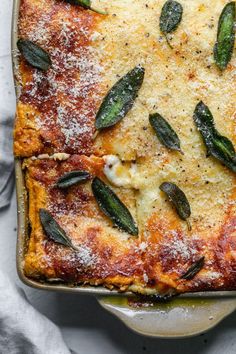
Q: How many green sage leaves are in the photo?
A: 12